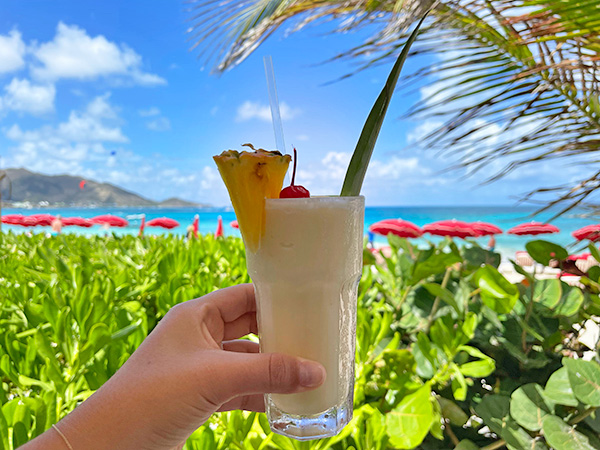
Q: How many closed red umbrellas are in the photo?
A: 3